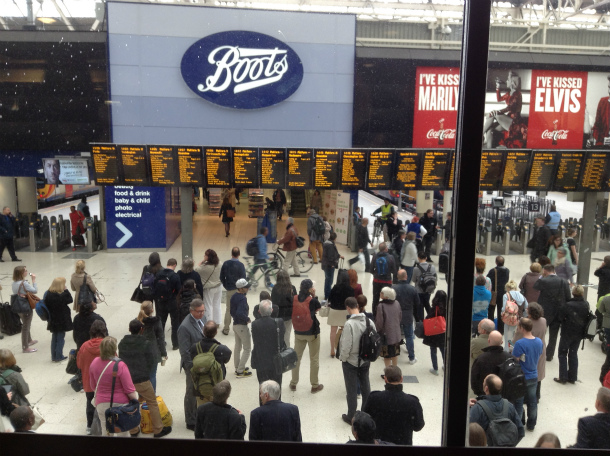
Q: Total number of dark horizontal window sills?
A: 1